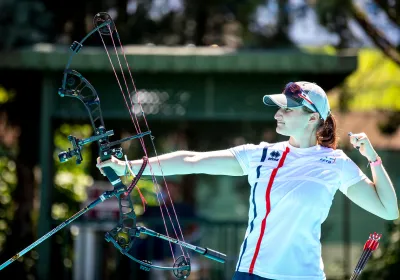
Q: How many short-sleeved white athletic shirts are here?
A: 1